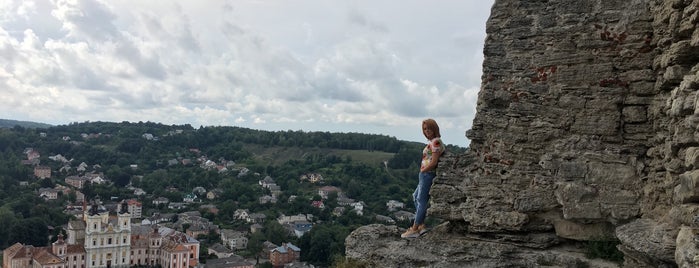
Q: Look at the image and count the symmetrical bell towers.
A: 2